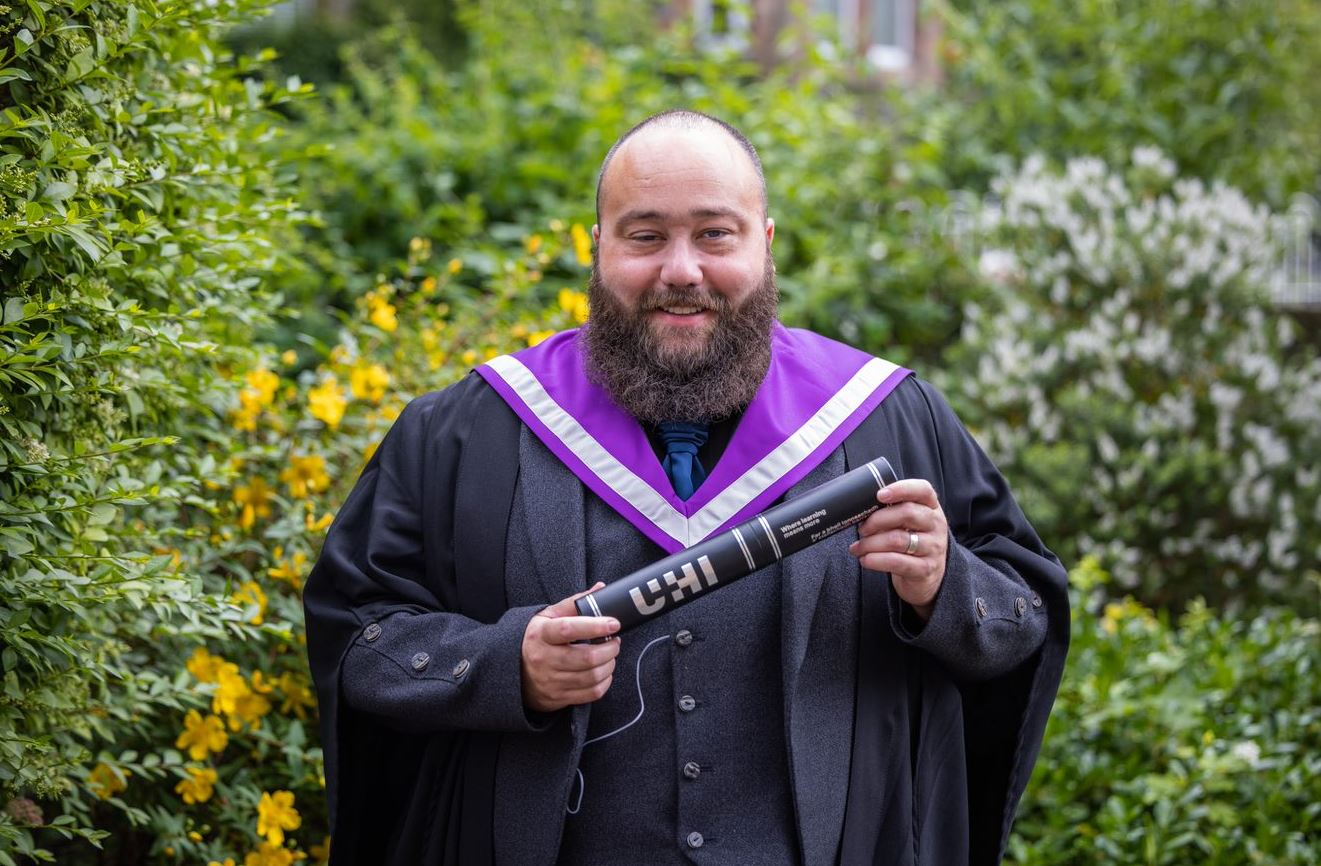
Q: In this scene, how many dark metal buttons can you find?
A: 10